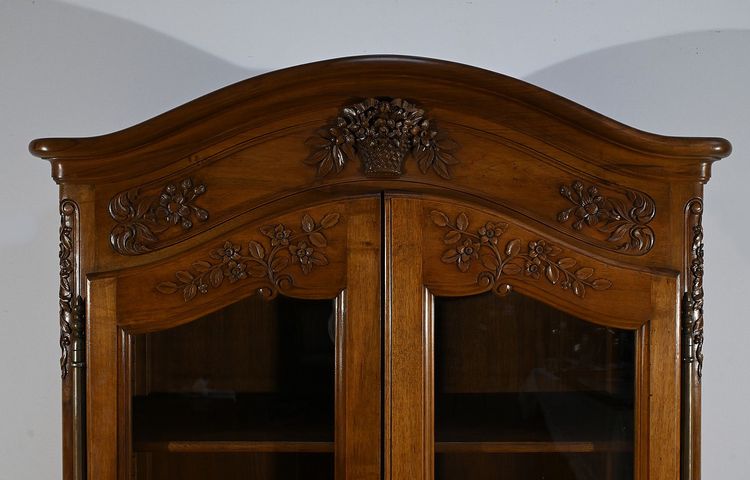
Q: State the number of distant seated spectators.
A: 0